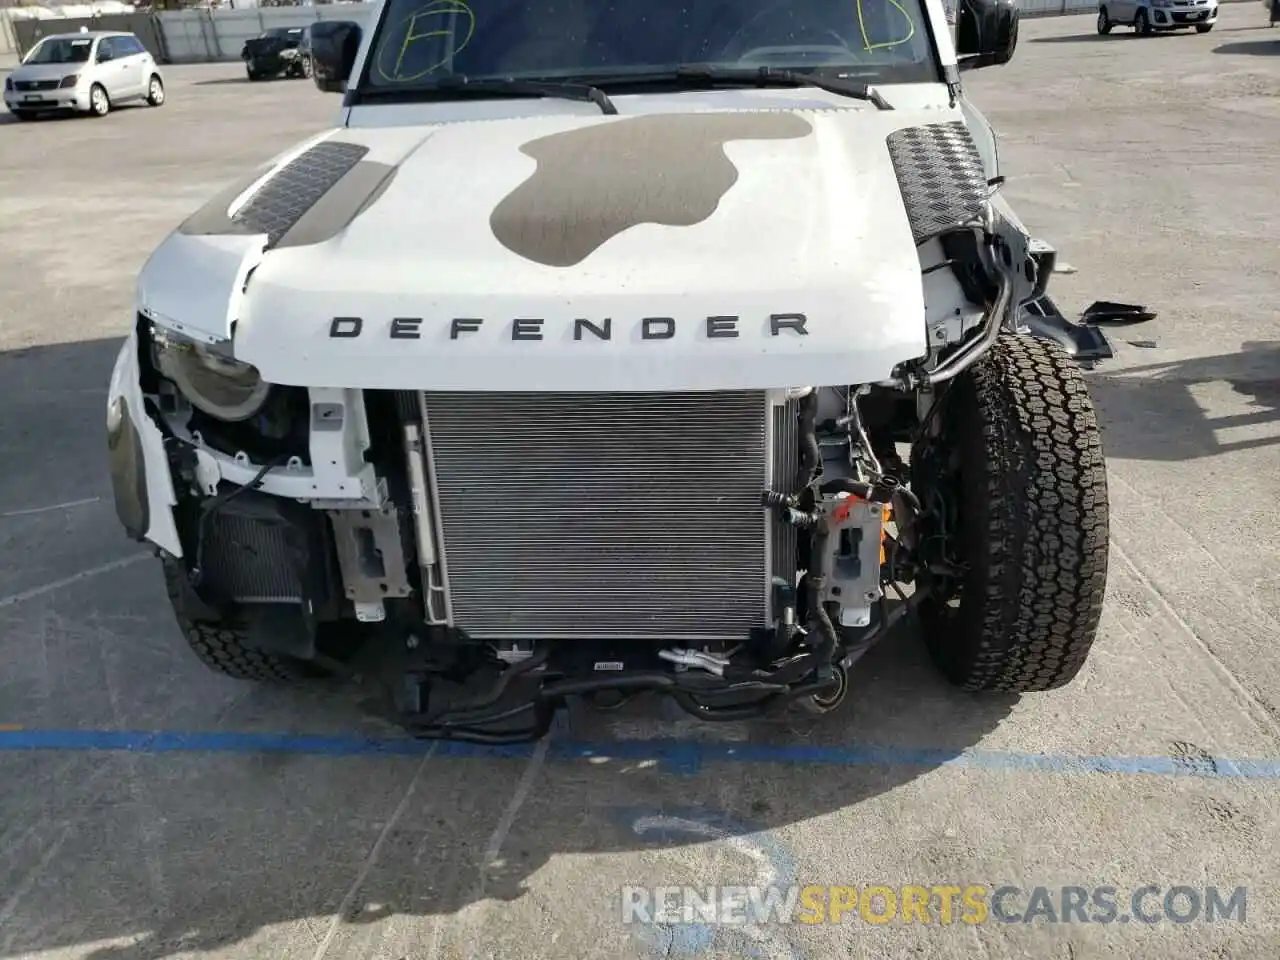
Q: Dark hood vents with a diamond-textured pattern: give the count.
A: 2